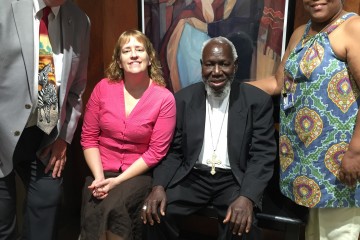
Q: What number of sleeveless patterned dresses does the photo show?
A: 1